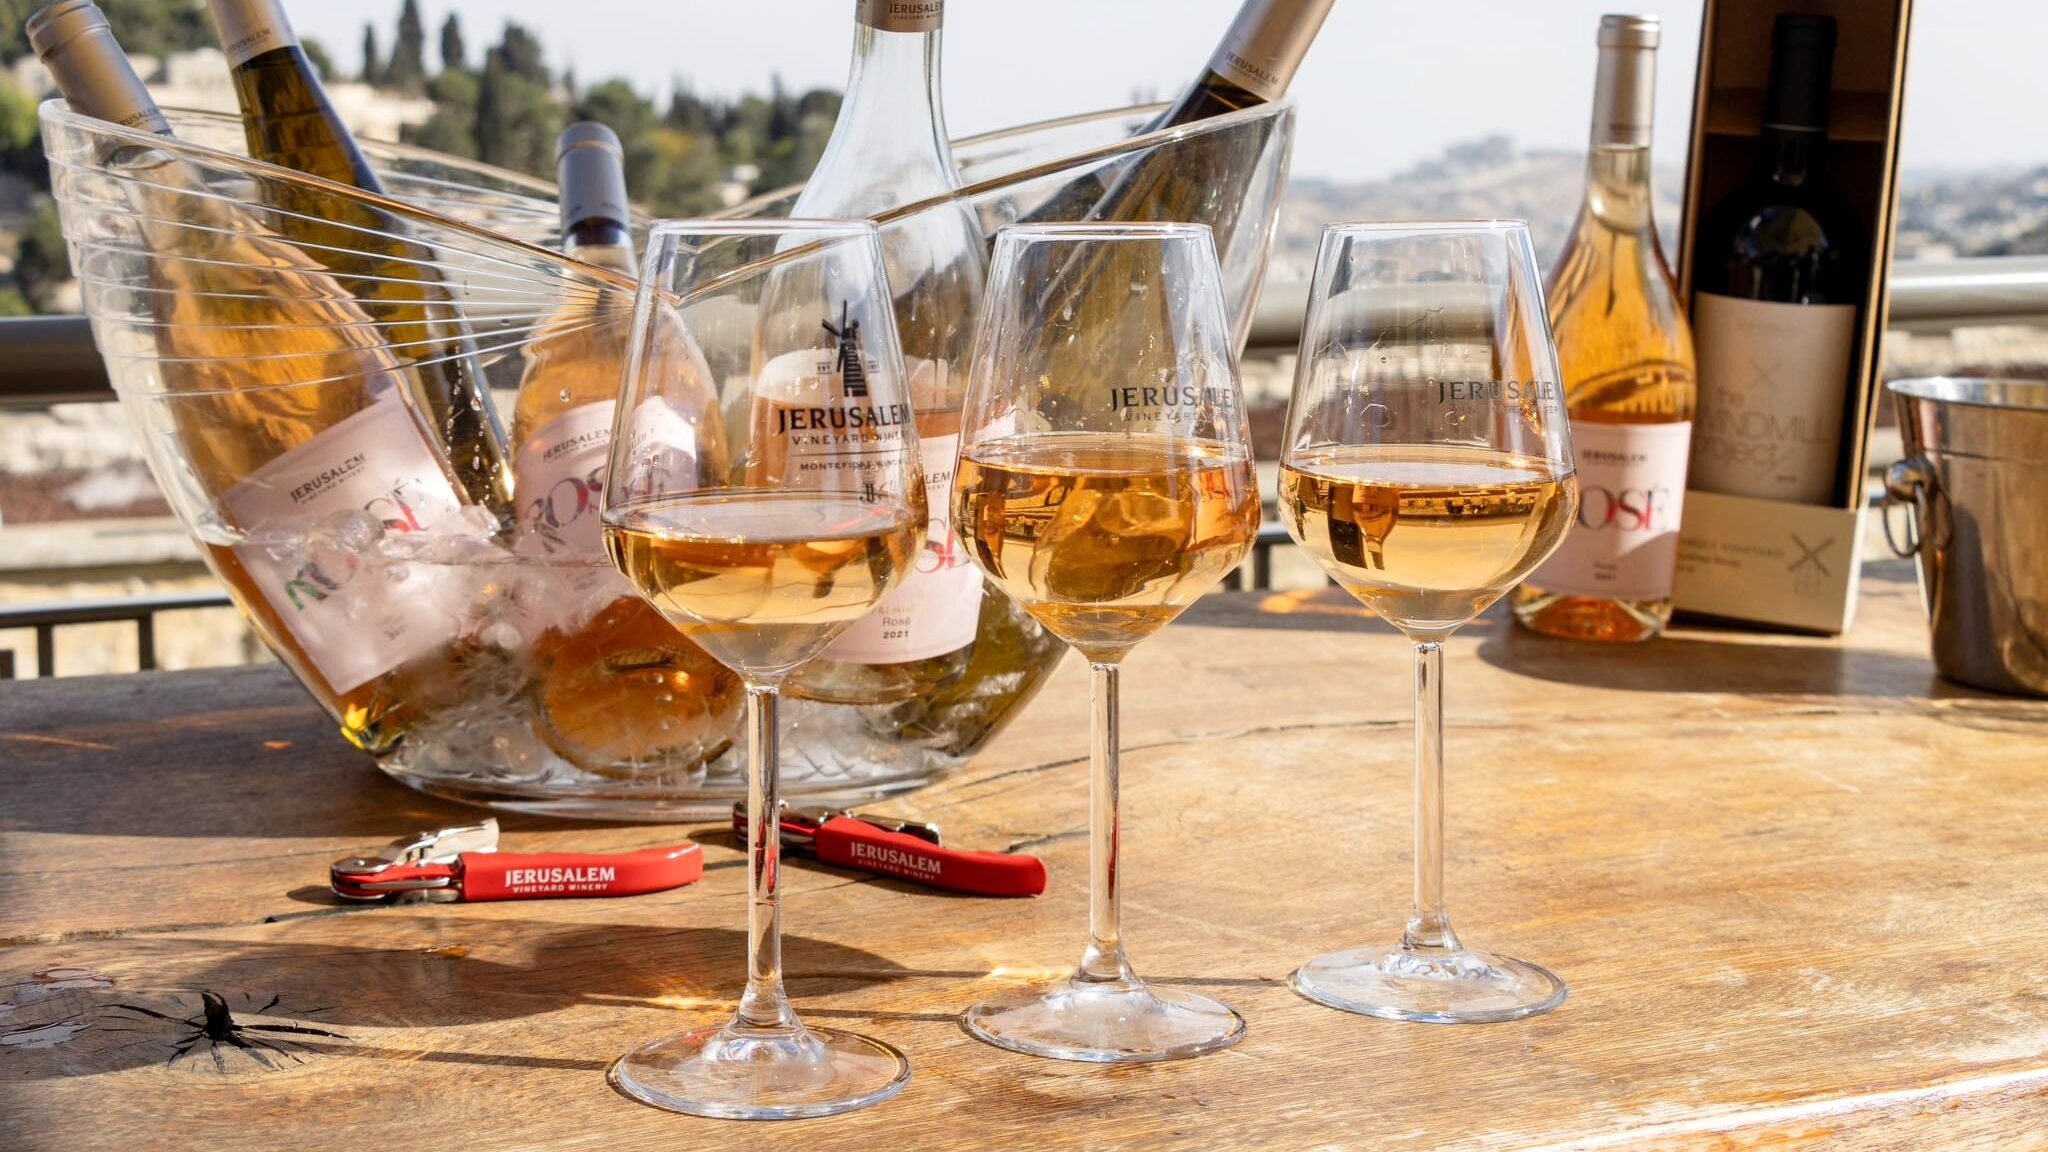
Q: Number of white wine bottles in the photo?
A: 2